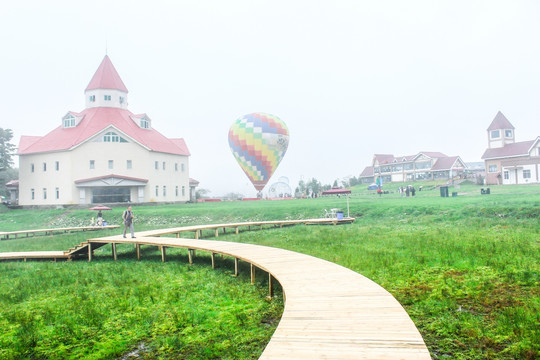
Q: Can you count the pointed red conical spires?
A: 2